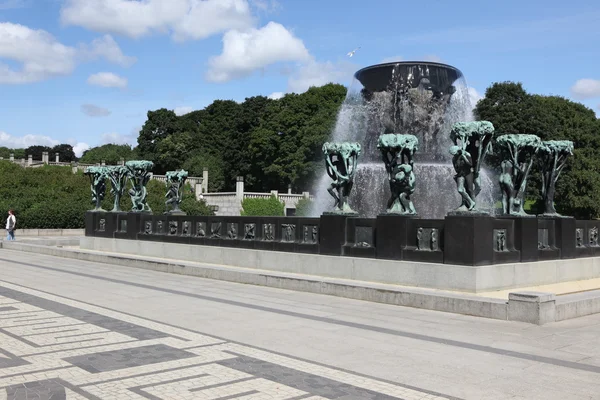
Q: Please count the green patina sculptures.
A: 9